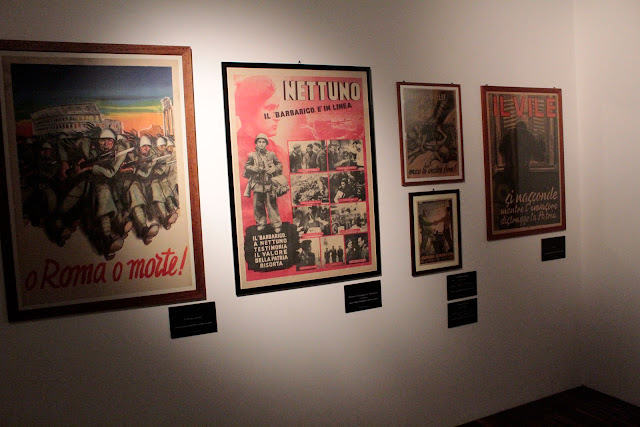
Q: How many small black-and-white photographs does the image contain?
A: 9